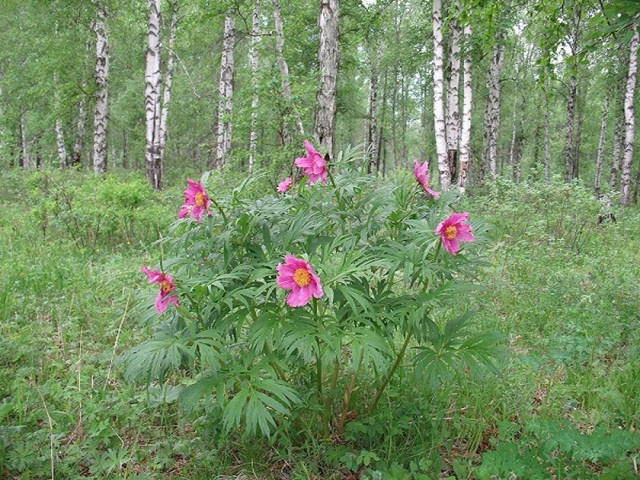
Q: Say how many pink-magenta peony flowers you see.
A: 7